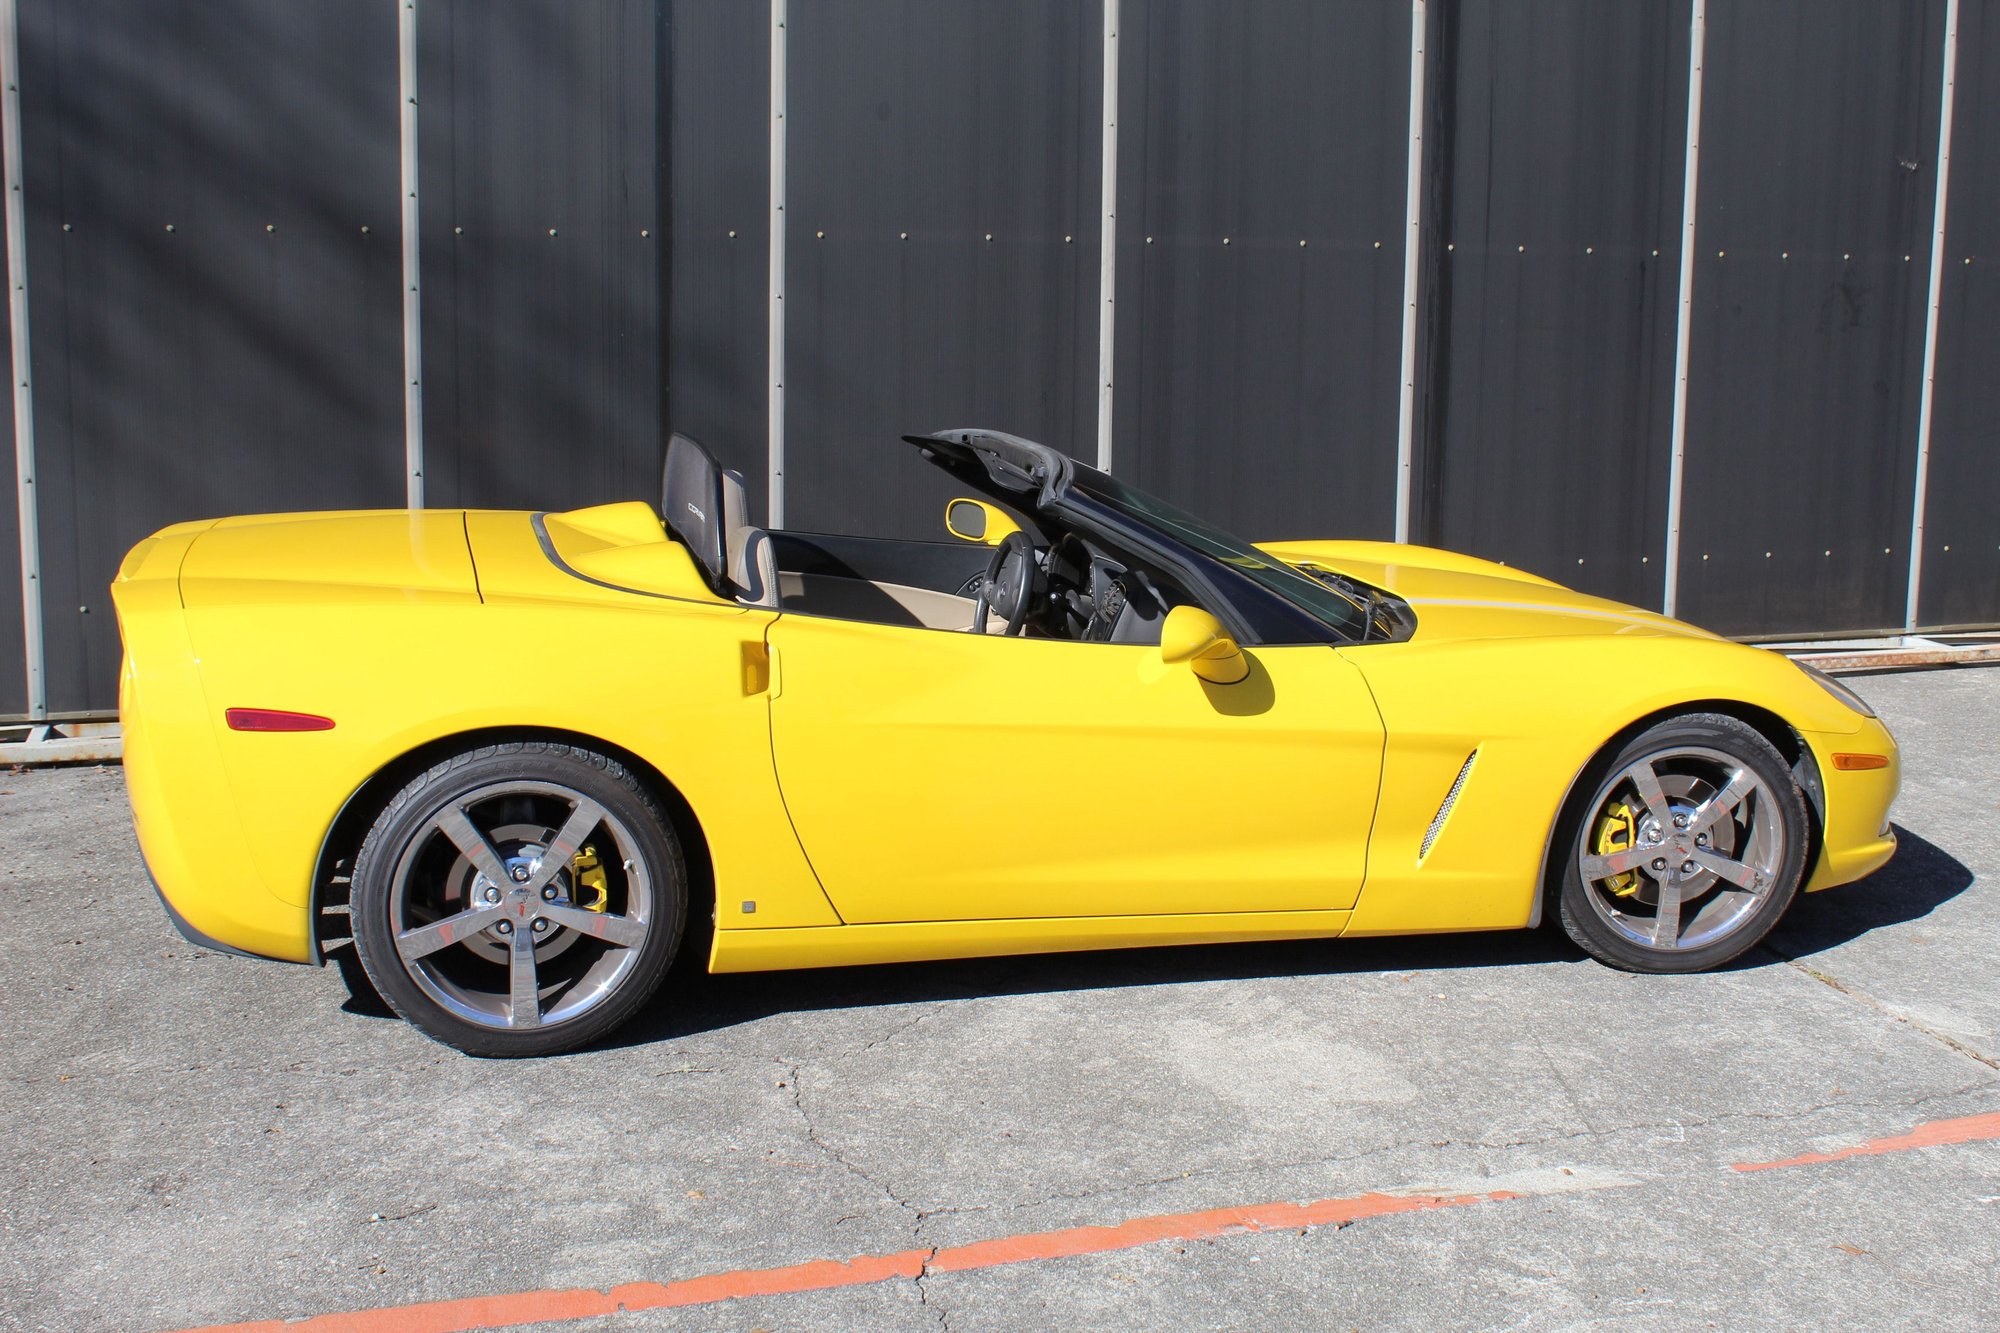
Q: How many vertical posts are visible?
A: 7